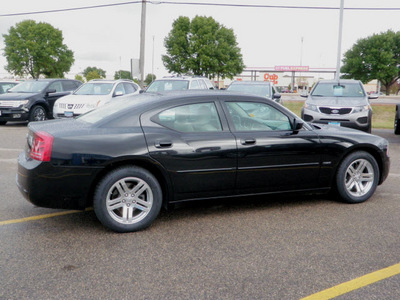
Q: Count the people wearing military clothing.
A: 0